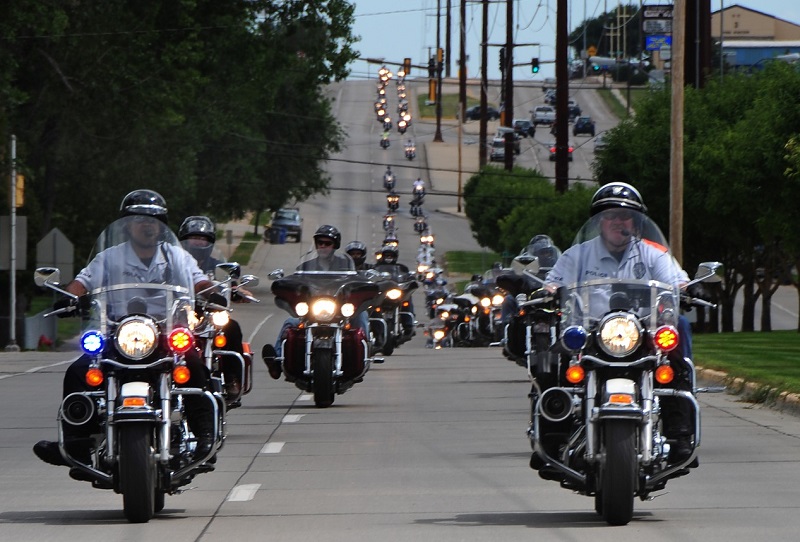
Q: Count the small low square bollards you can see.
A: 0